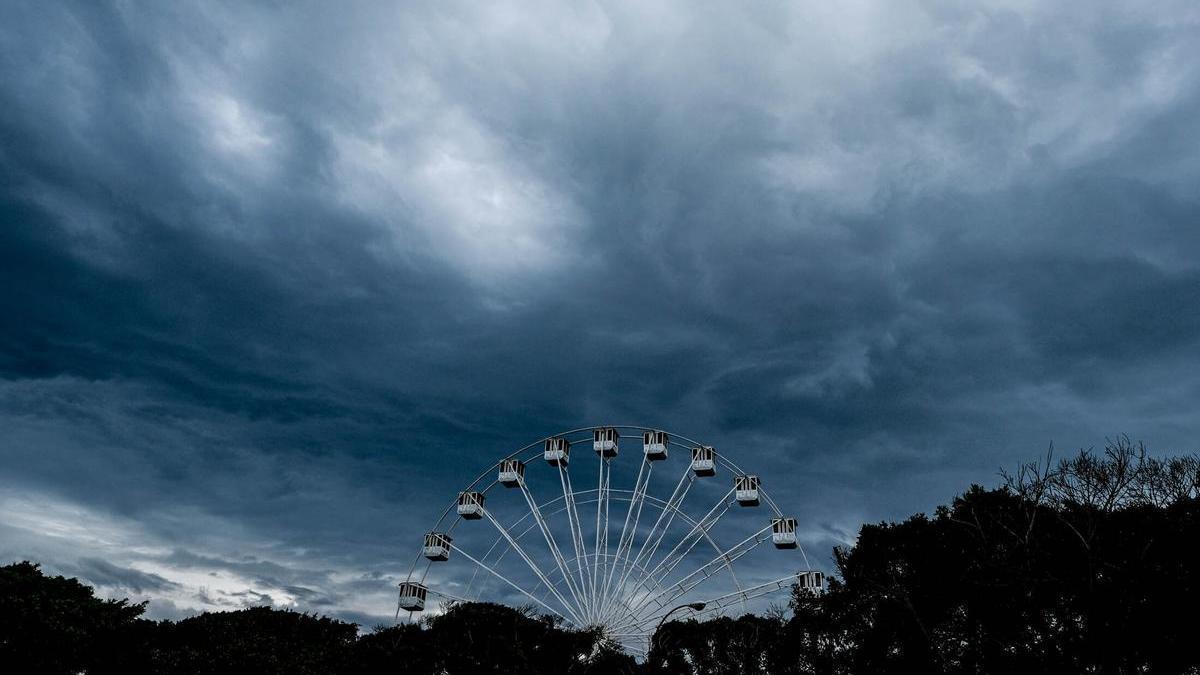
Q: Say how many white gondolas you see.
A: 11